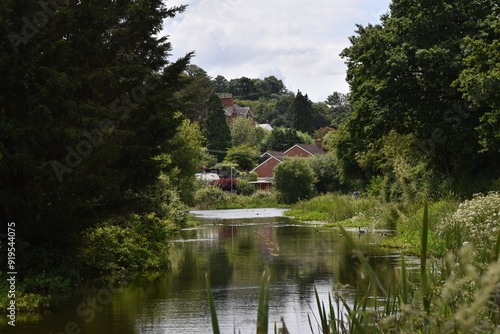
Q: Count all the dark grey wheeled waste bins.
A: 0